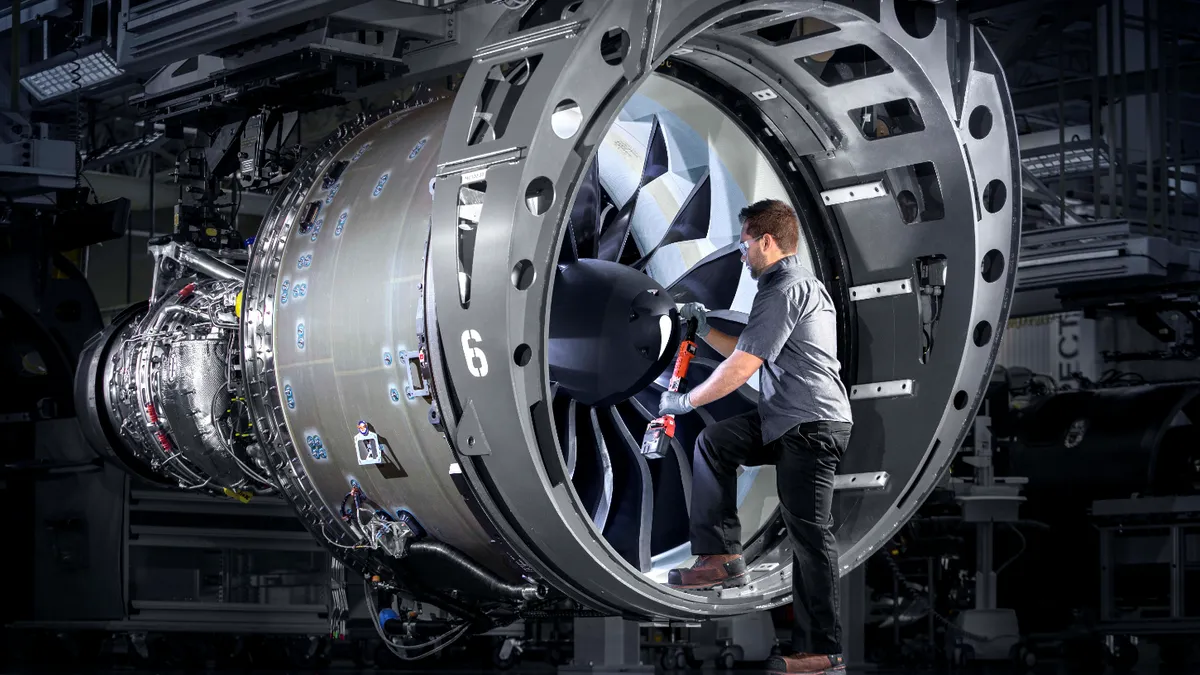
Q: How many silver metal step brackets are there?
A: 4